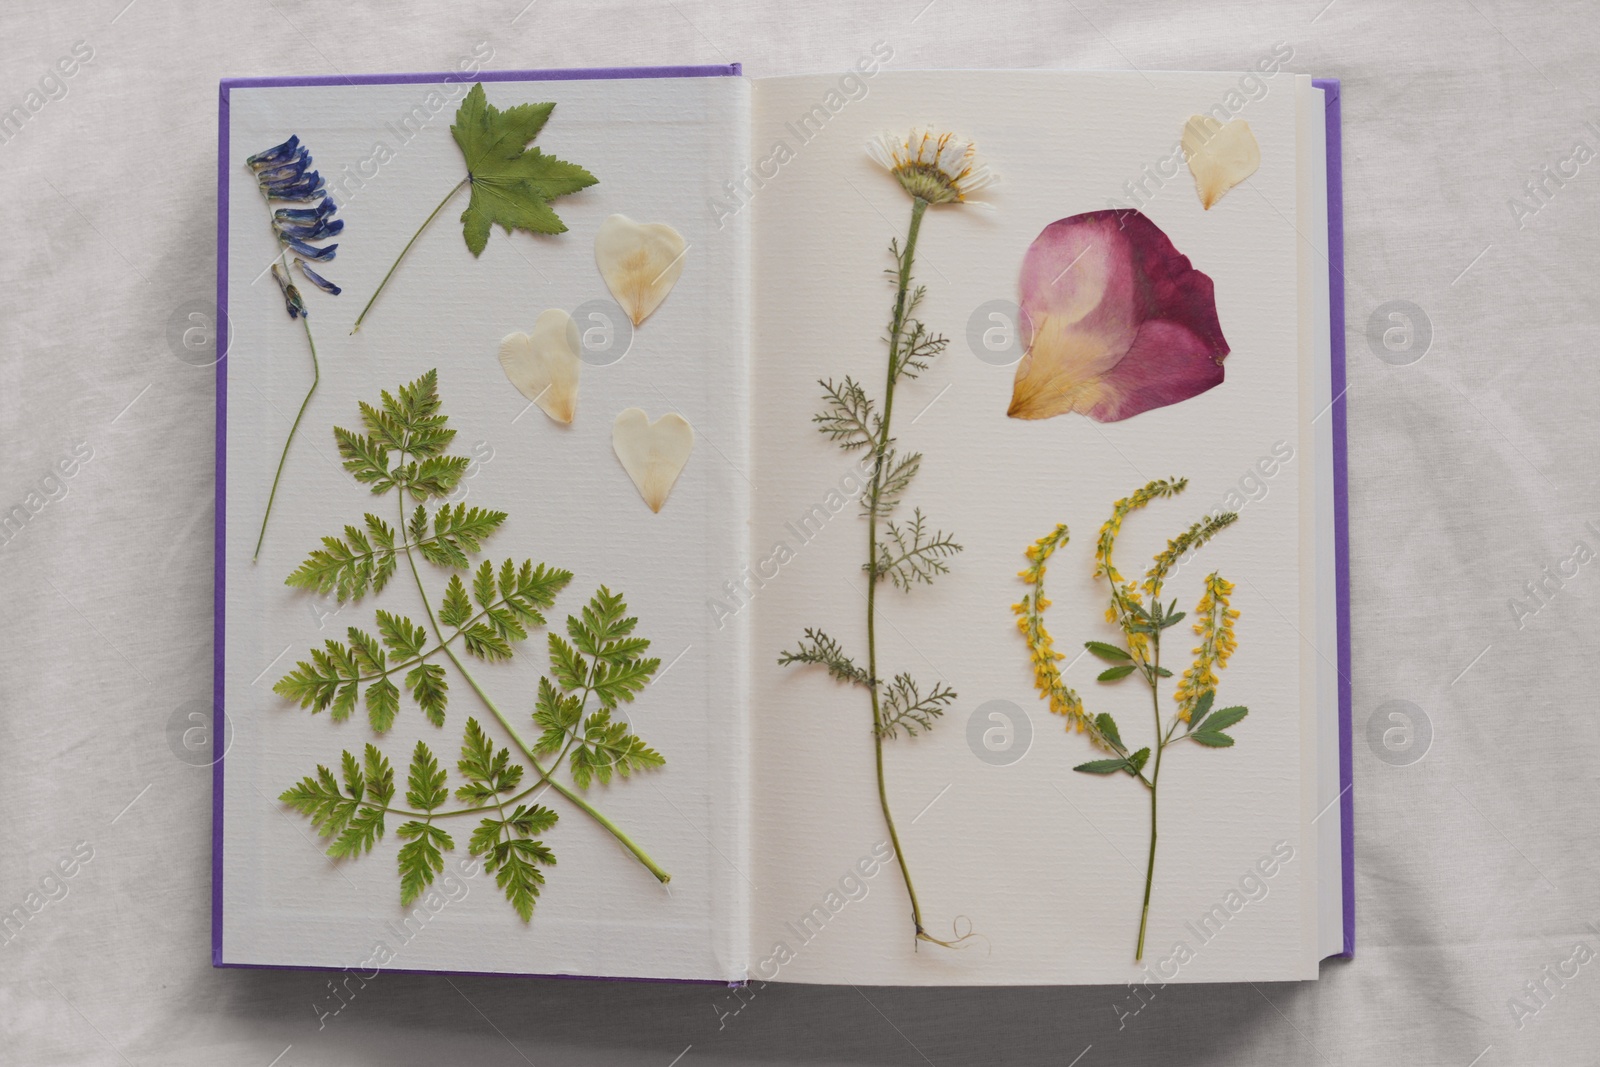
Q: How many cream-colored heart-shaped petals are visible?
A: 4